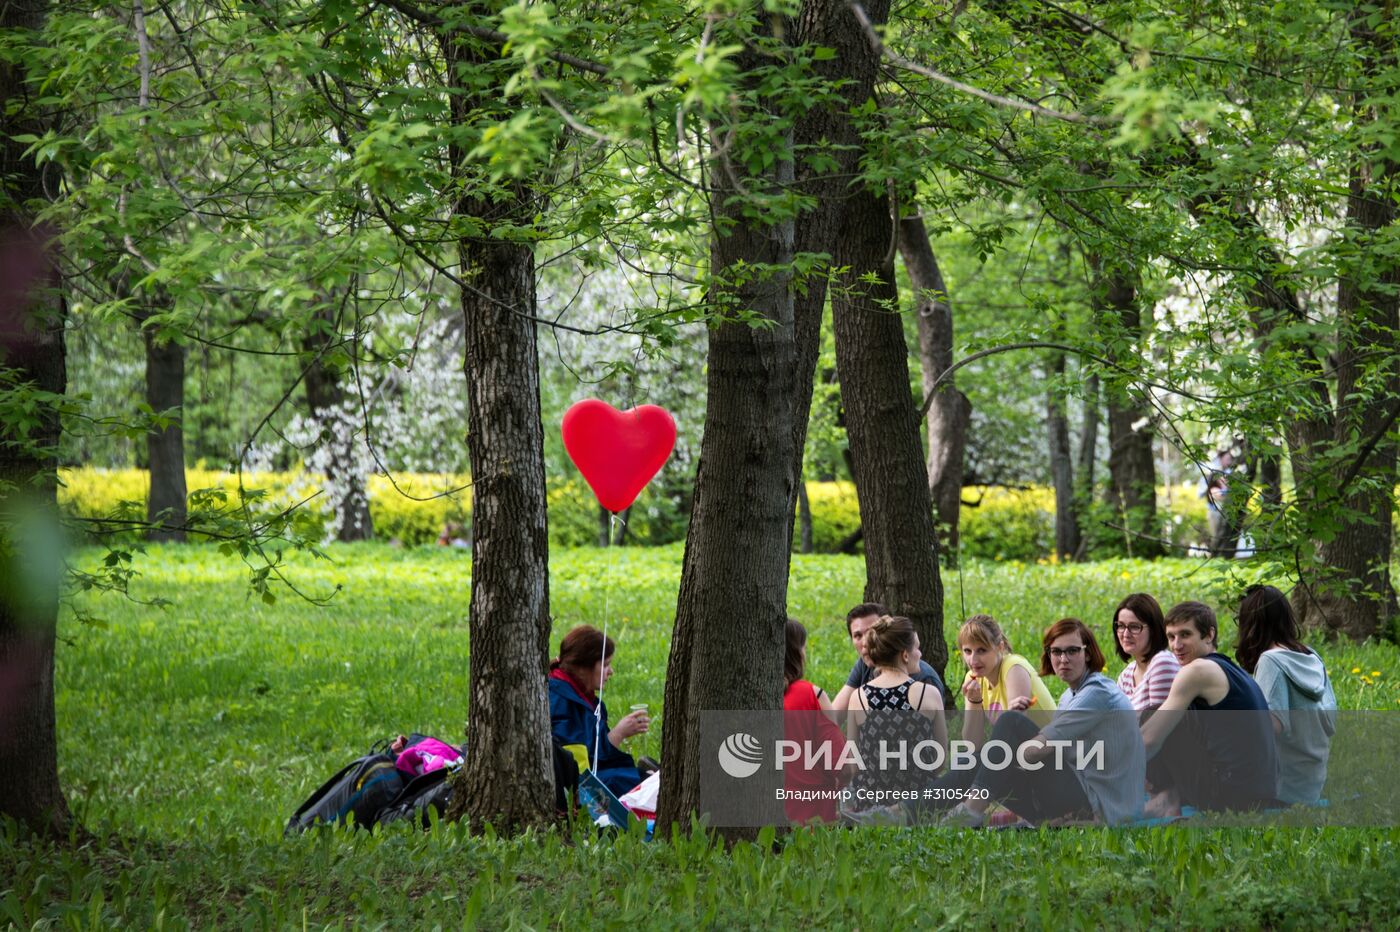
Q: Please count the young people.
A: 9